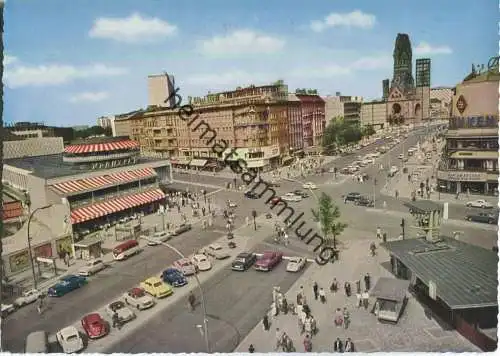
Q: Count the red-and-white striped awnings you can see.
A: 3